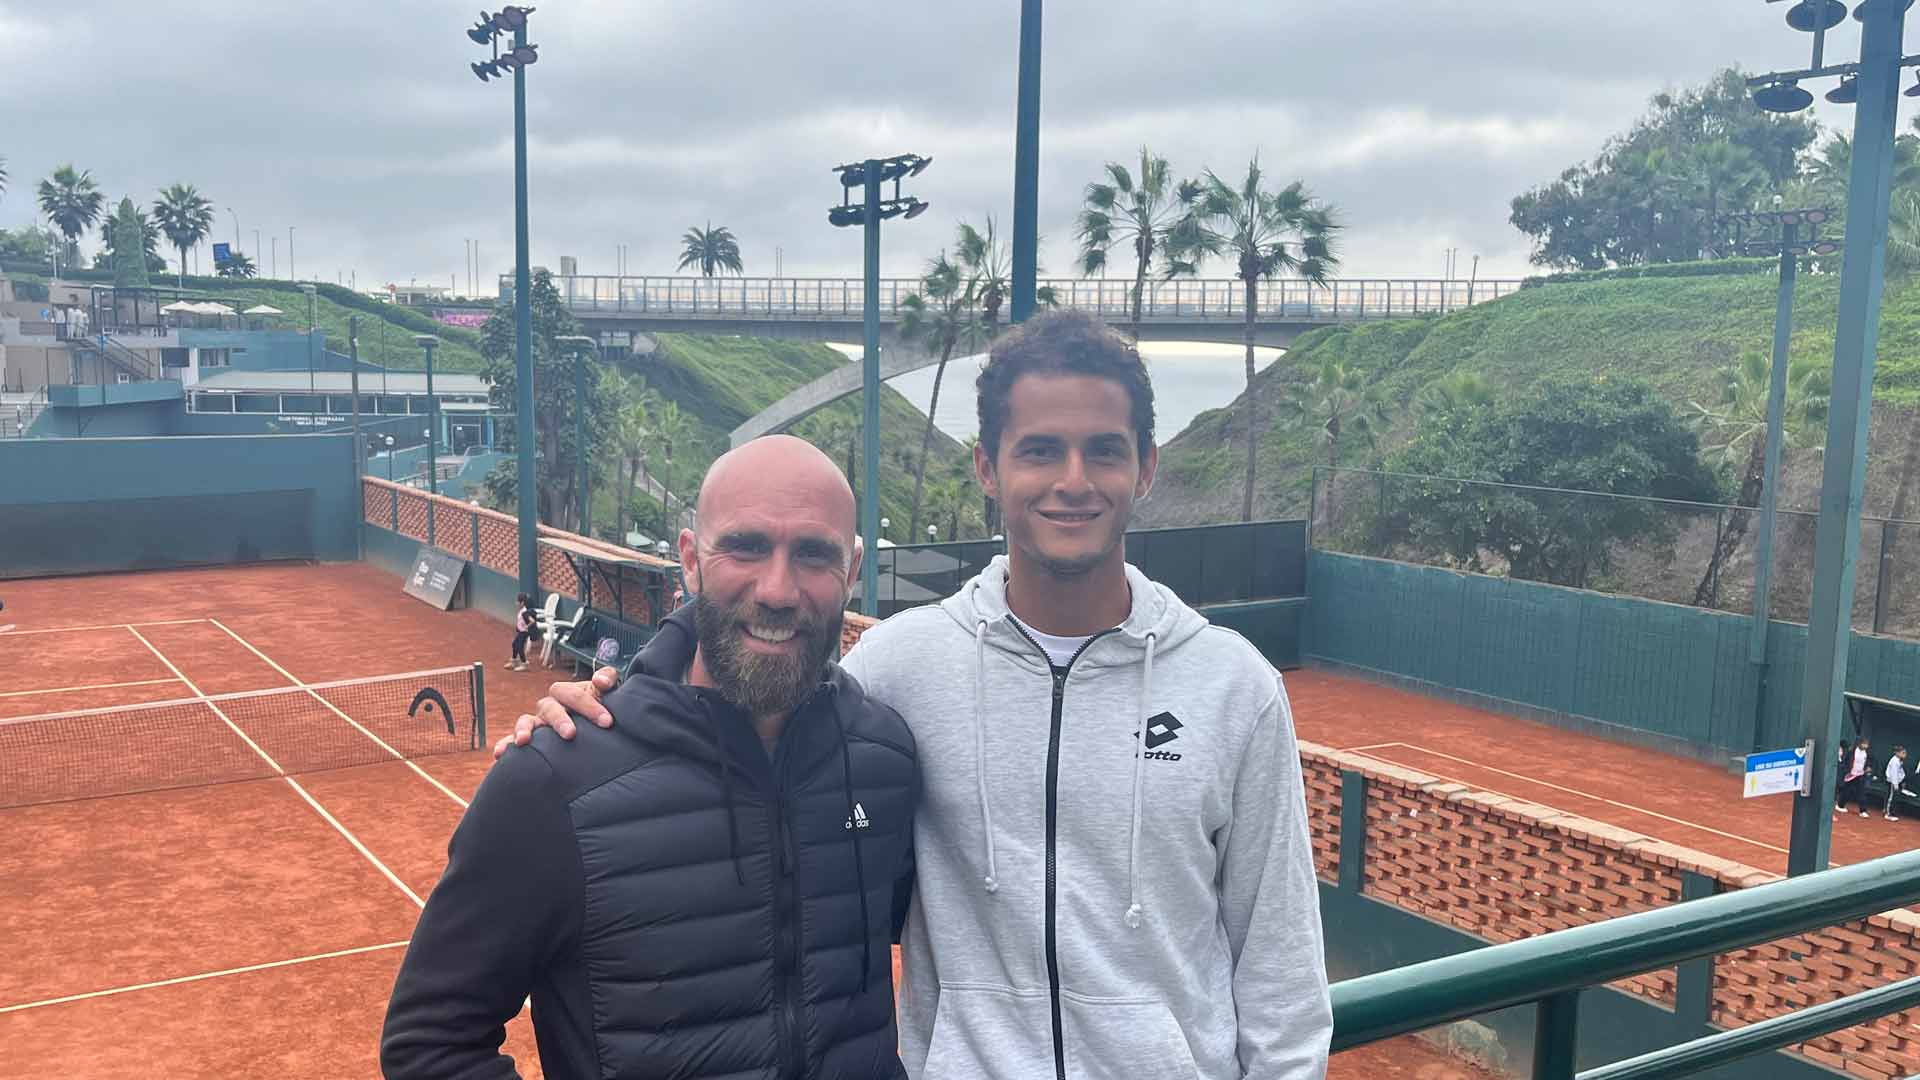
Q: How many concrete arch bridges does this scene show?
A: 1